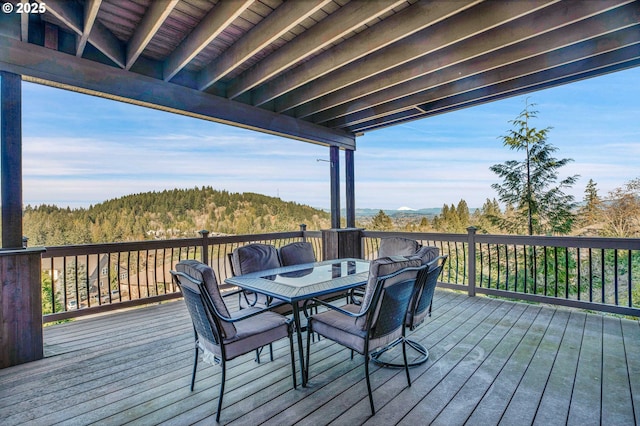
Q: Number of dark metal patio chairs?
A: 6